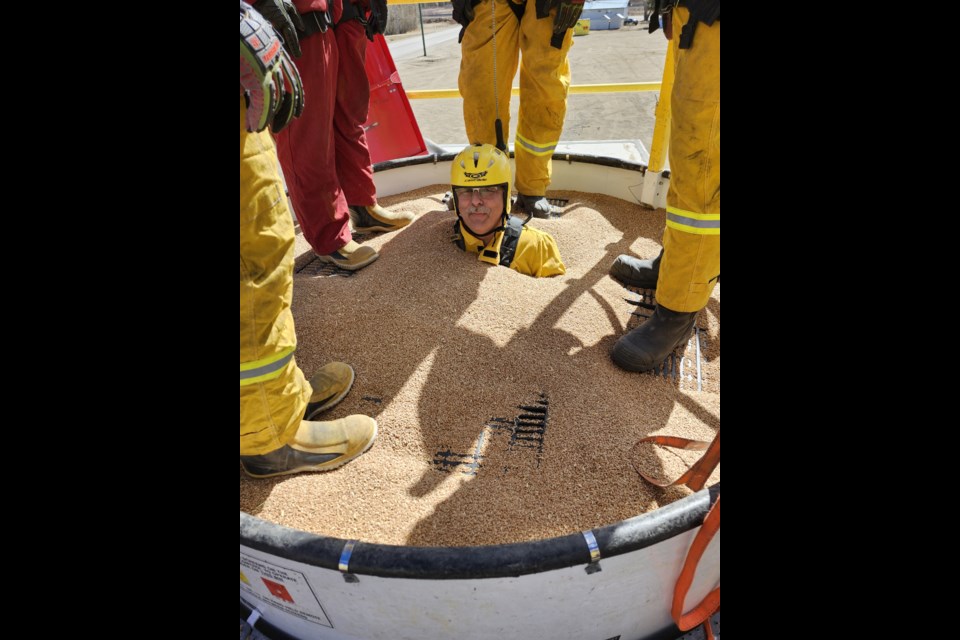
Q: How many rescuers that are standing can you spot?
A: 4